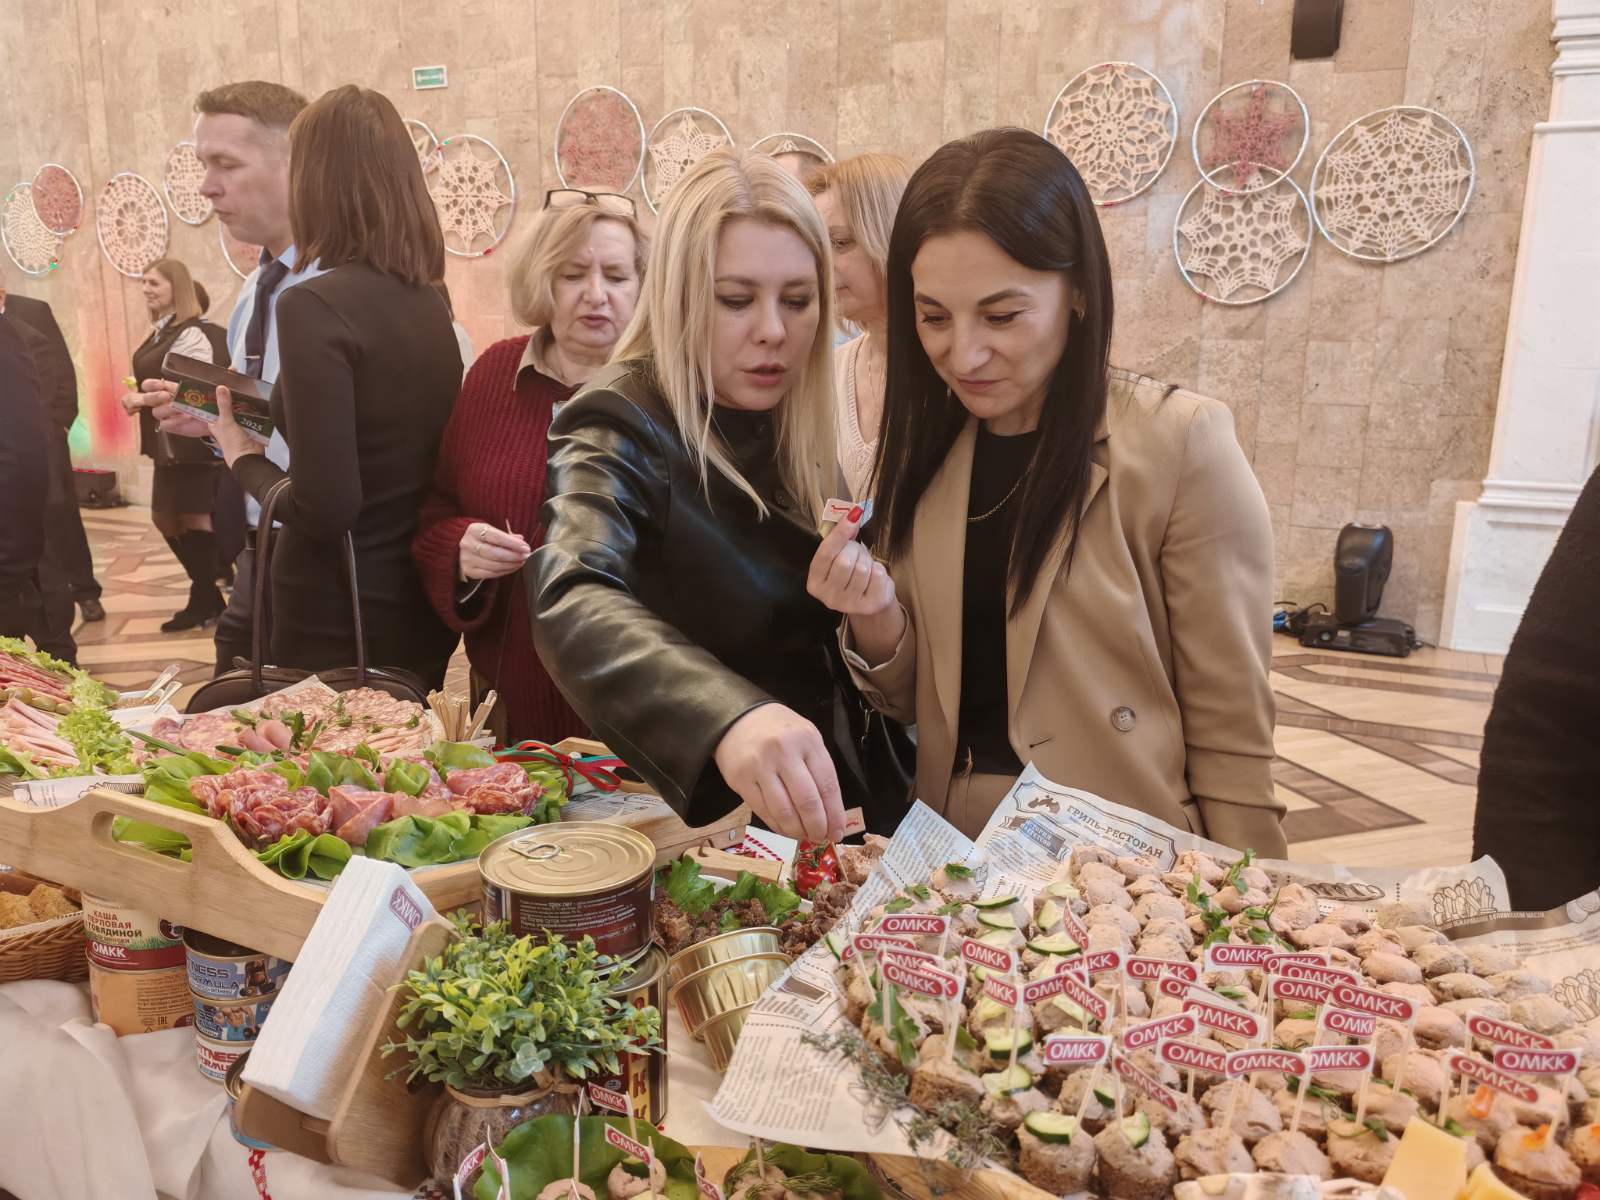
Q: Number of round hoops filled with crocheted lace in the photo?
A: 14